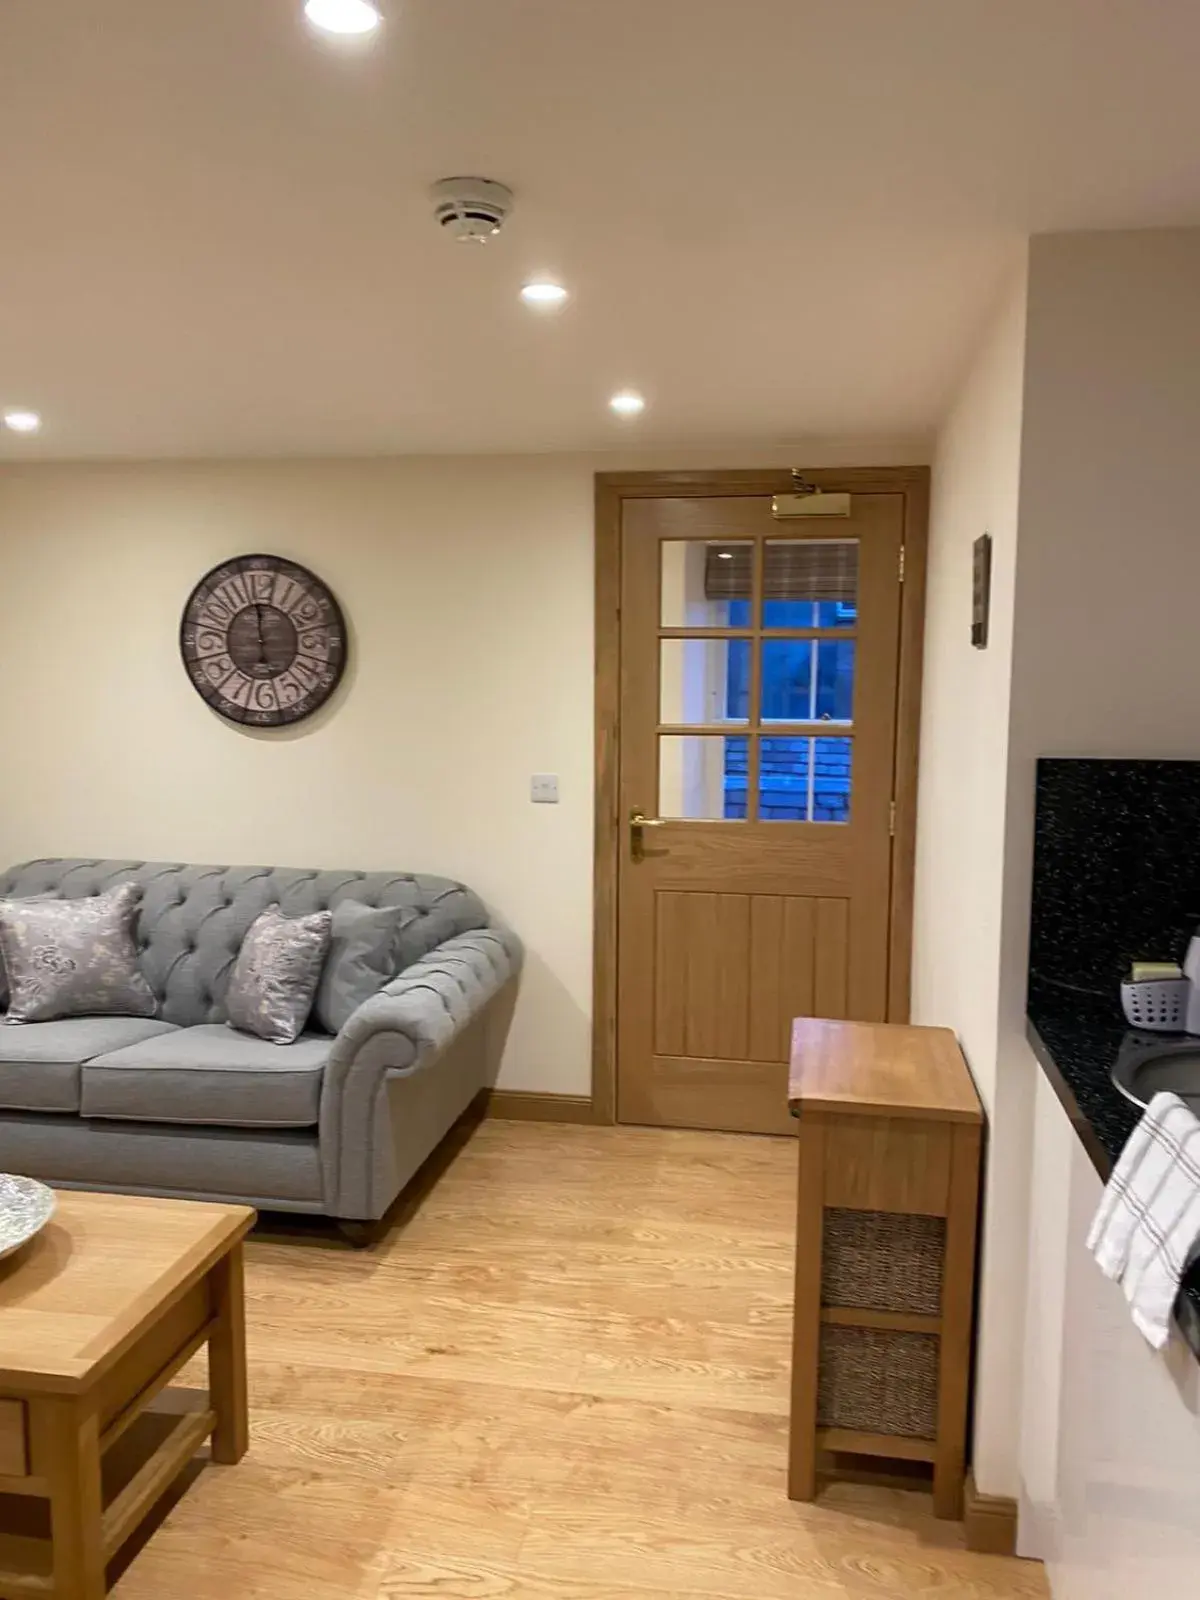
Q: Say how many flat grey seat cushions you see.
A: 2